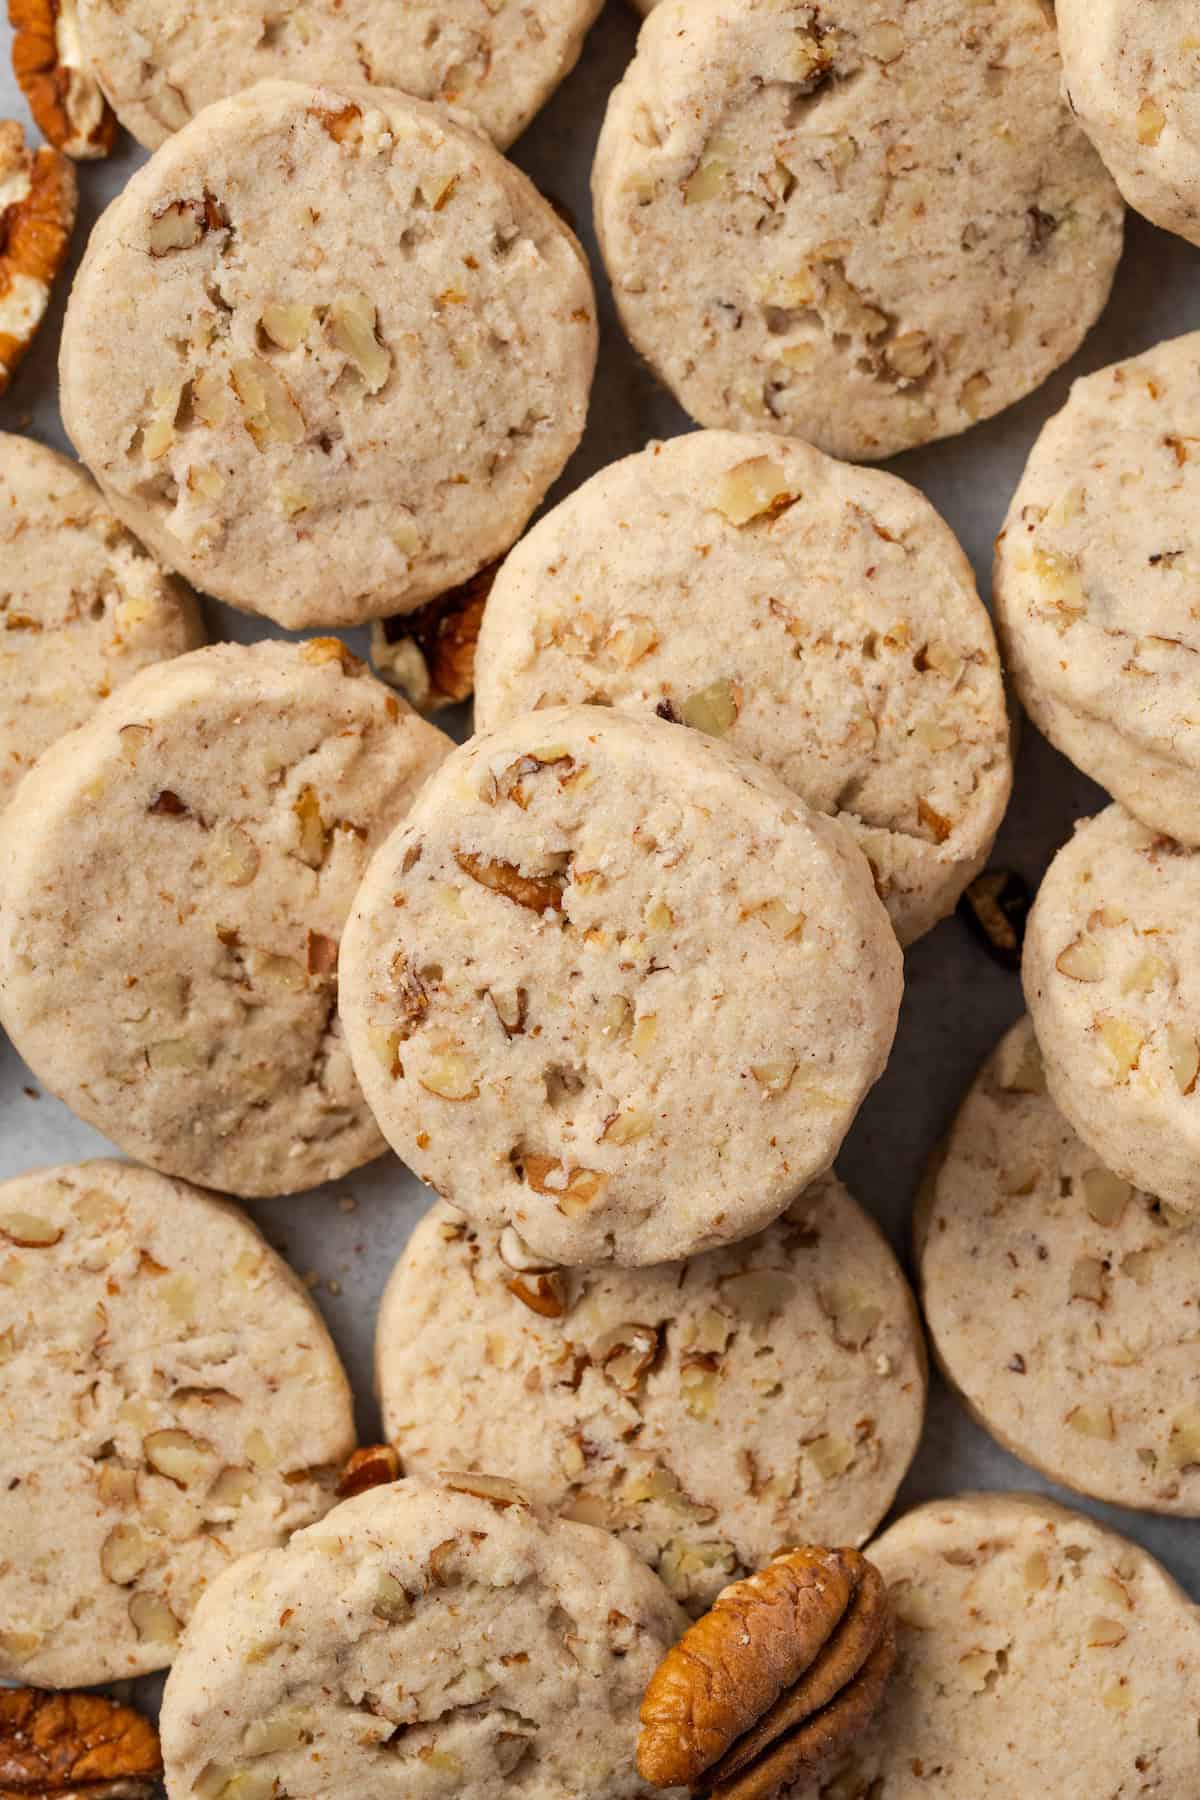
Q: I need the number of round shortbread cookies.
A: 15